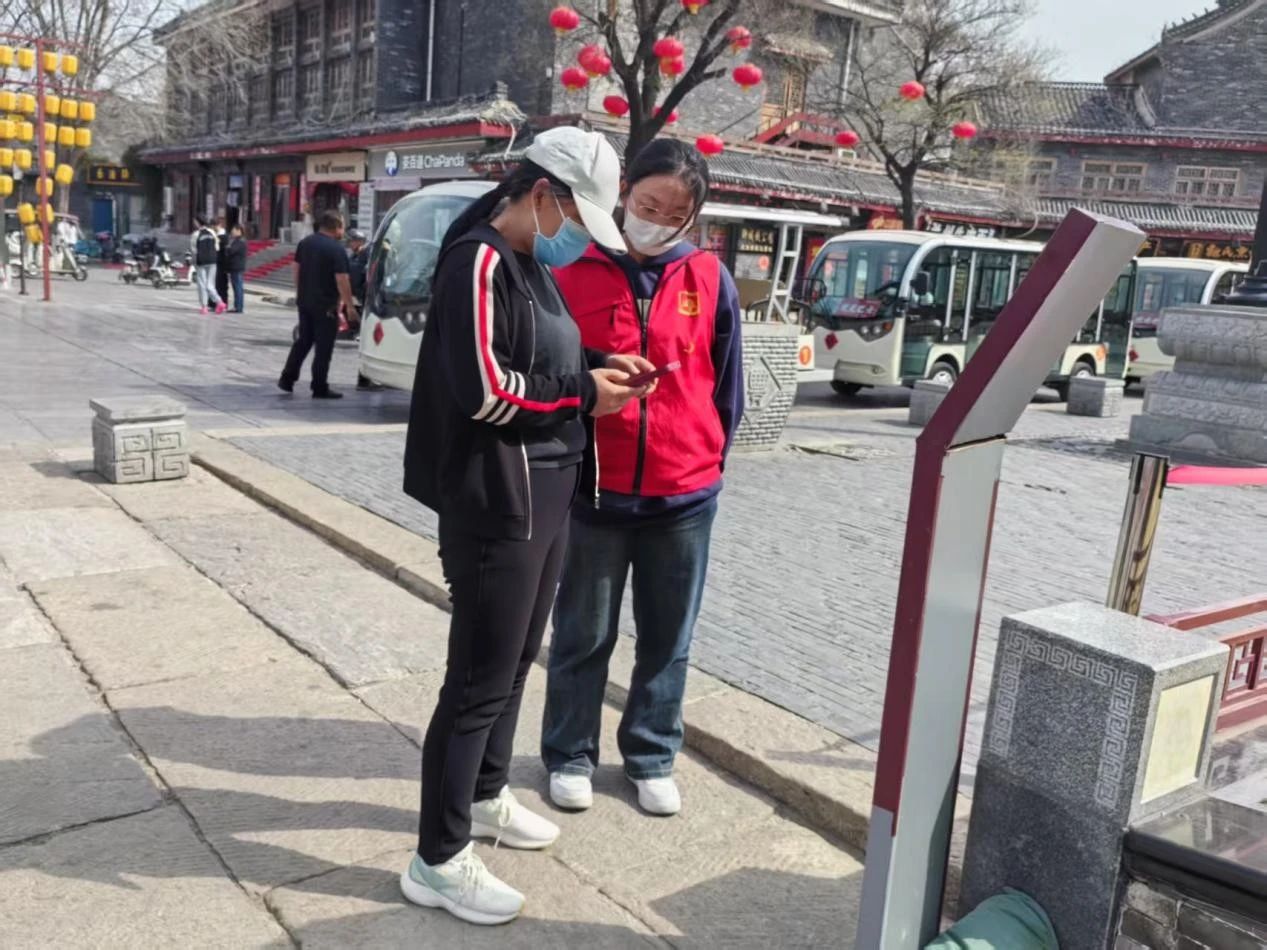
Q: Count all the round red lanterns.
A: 15